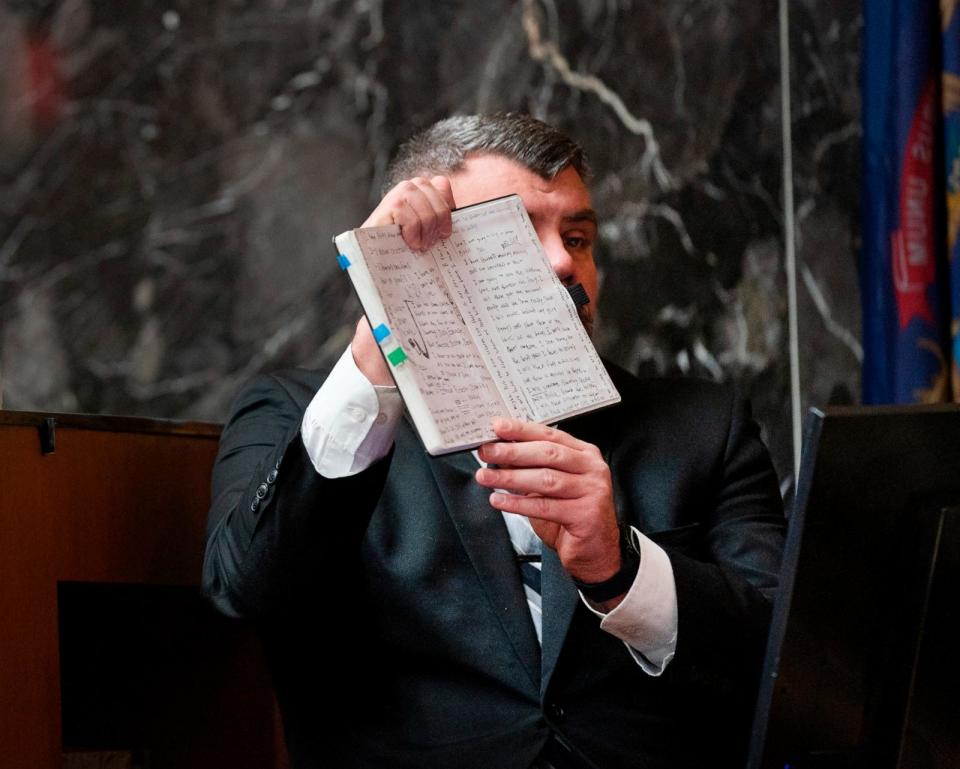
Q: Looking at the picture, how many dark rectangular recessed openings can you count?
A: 1